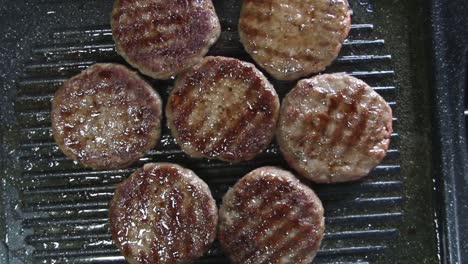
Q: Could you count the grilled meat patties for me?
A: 7